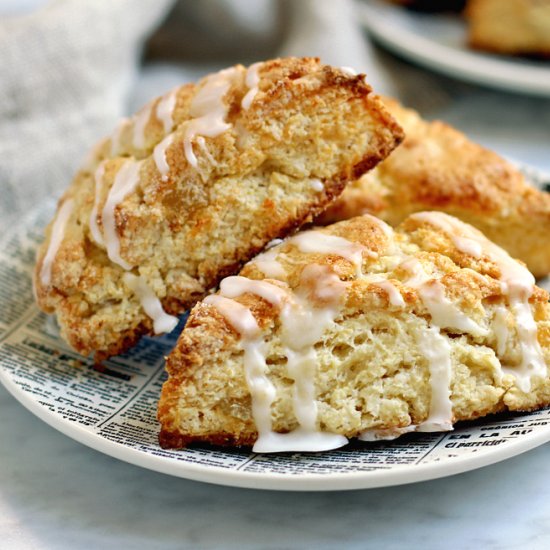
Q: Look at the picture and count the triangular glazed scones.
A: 2